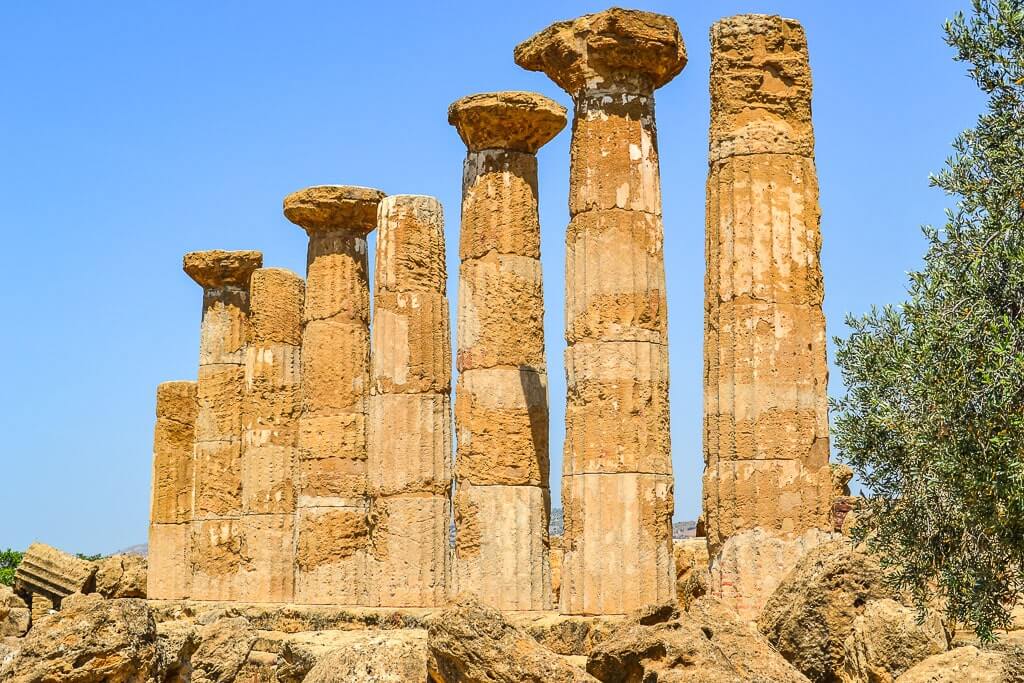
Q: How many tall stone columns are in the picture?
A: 8